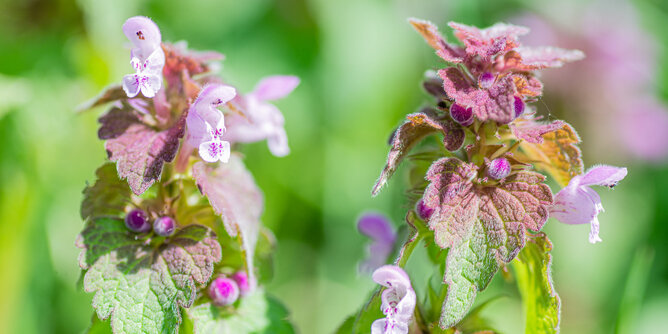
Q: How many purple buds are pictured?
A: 9